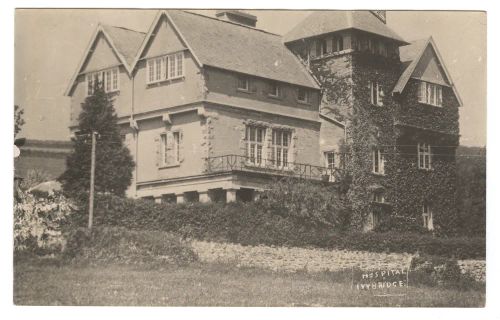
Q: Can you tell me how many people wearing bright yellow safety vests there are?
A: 0